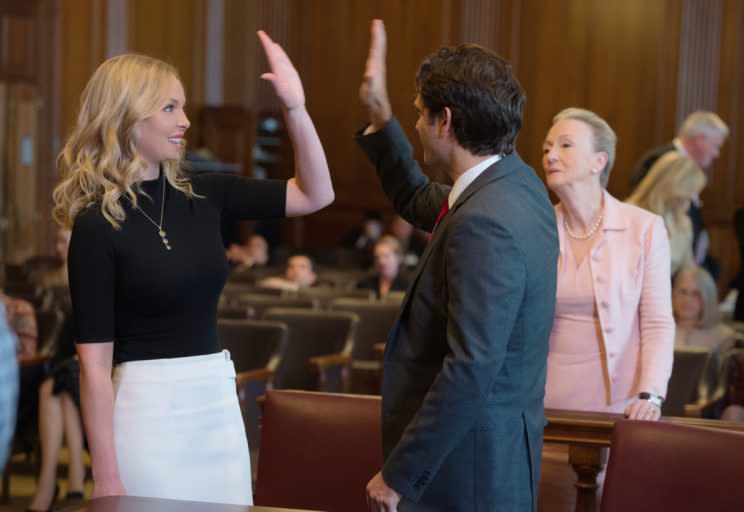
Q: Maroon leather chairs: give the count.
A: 2